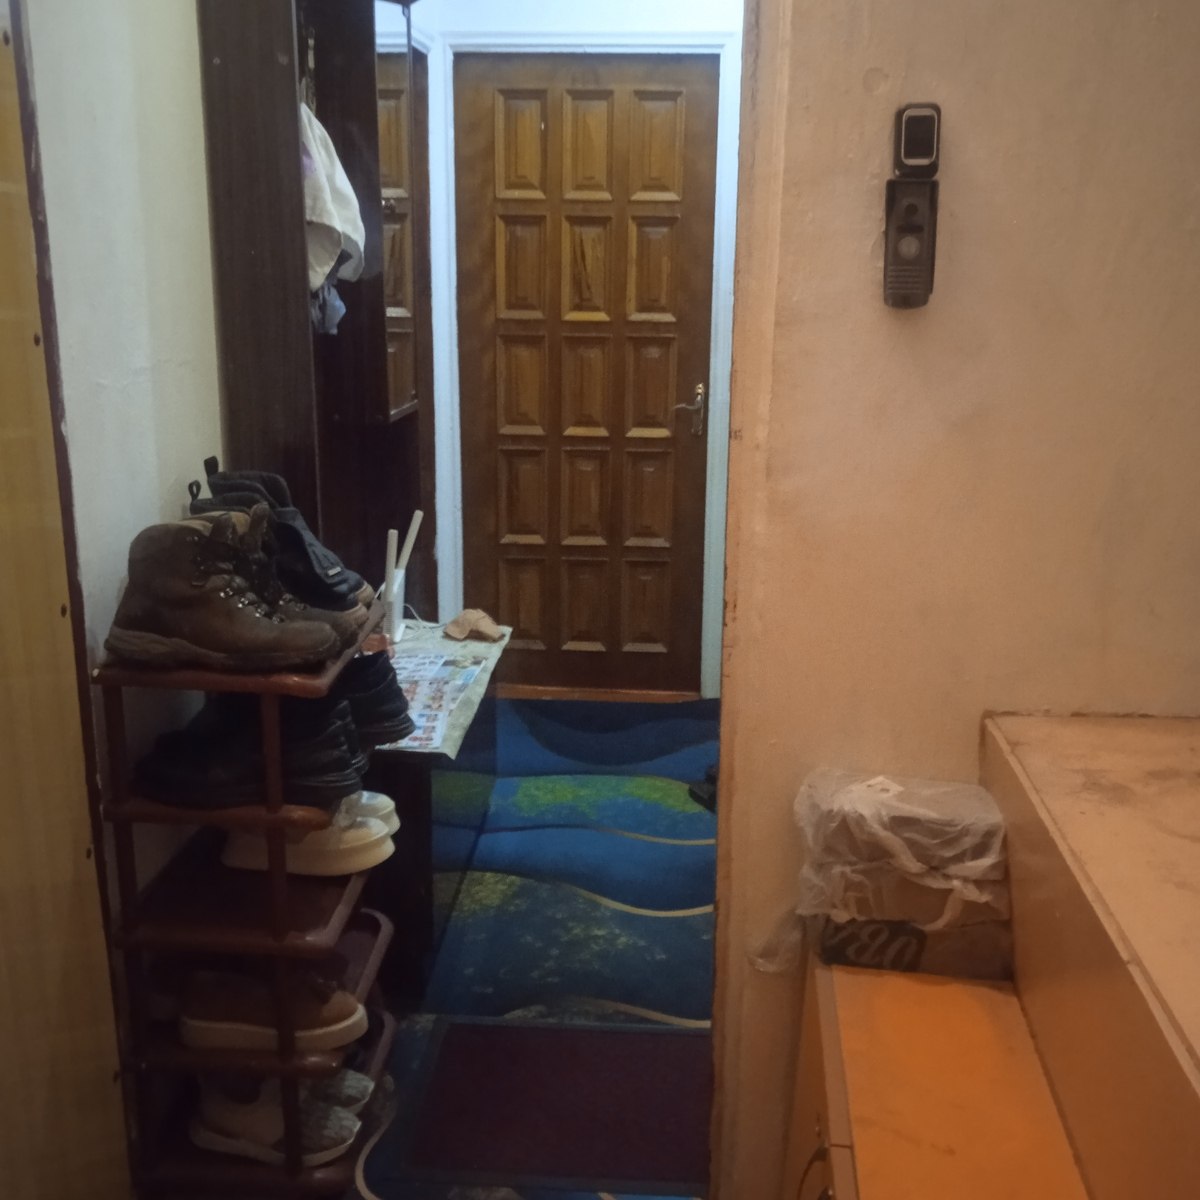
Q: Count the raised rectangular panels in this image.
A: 15